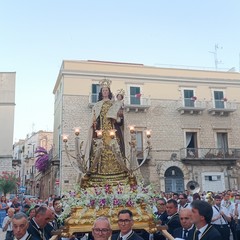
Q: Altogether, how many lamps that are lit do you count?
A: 6